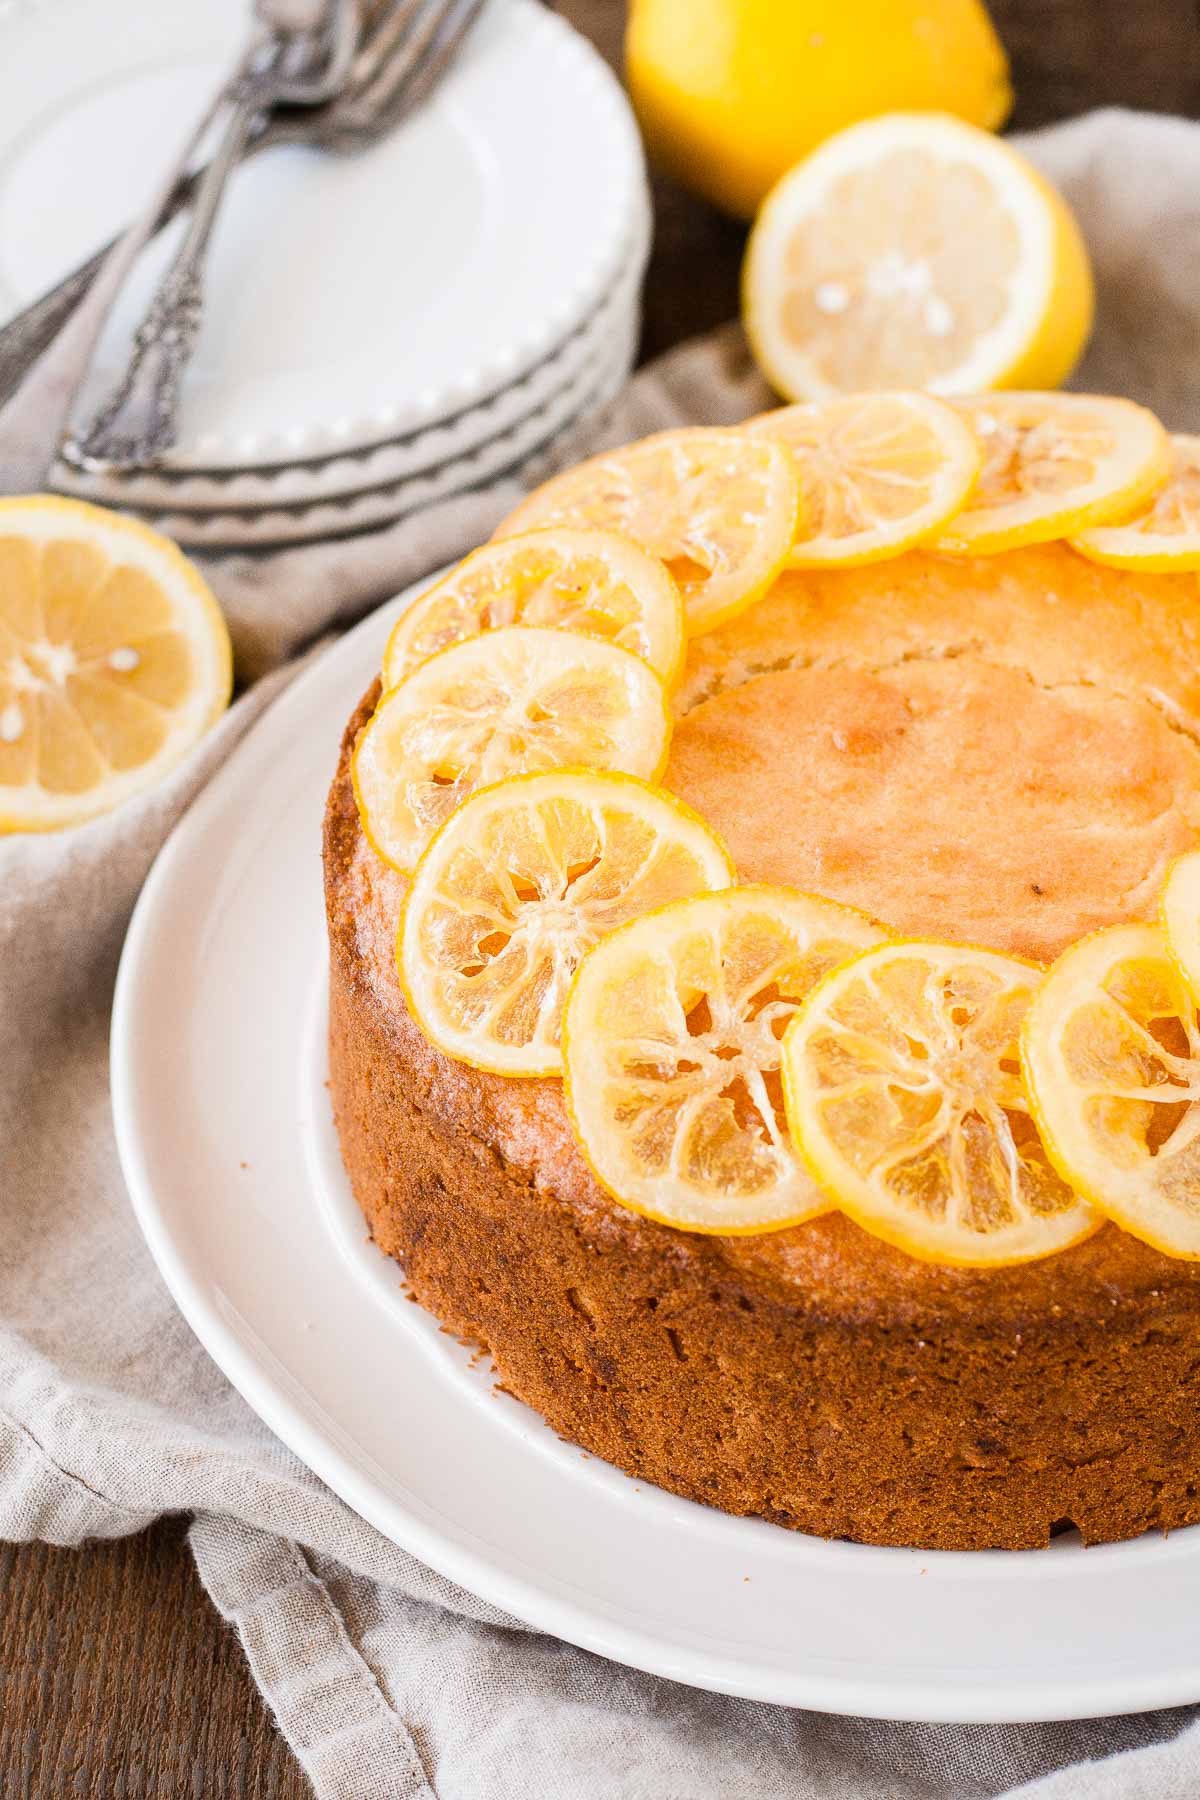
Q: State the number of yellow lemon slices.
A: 11